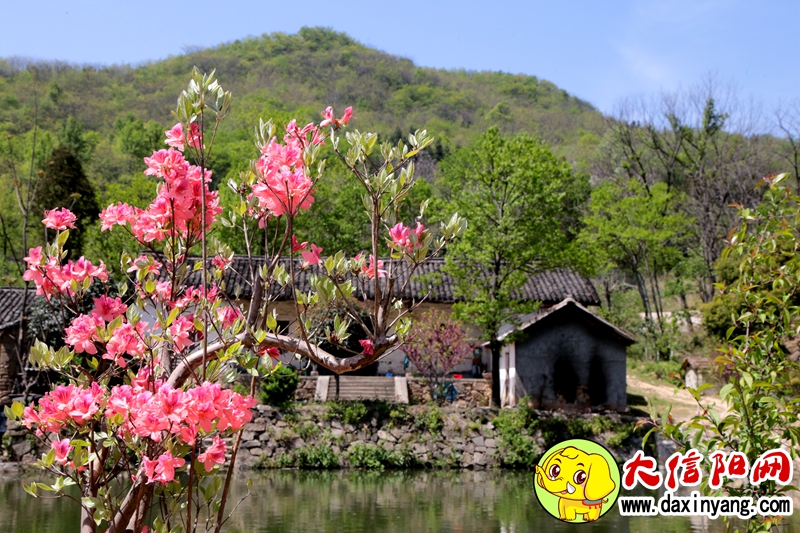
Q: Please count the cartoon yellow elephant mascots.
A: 1